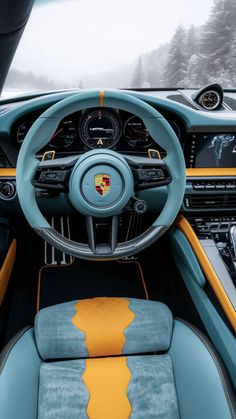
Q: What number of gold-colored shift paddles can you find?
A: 2